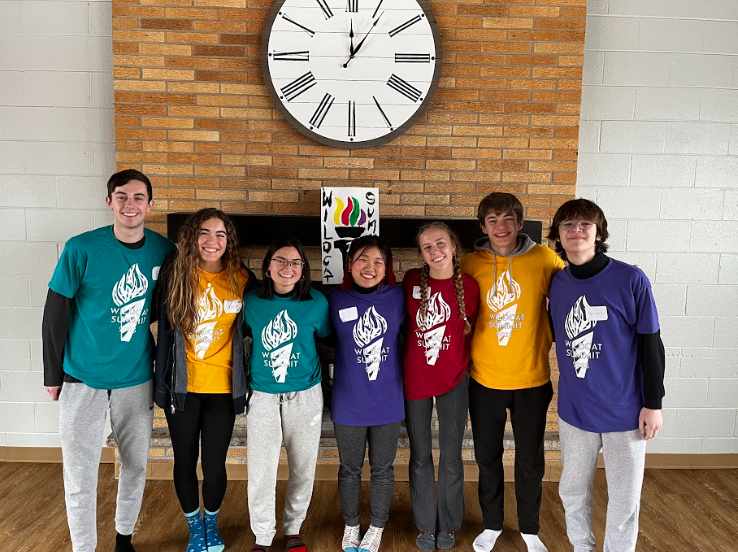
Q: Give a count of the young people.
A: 7